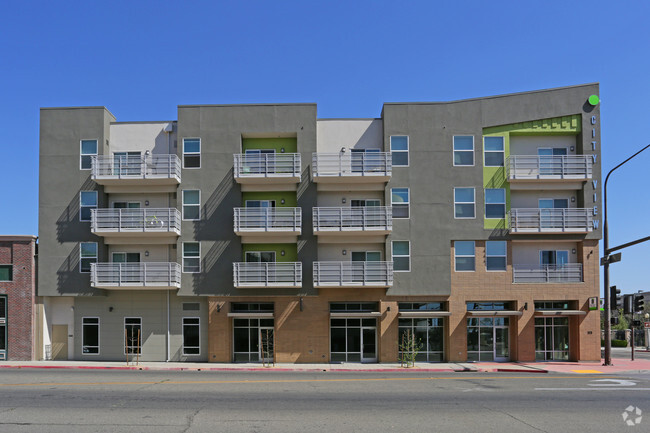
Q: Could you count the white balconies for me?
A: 12